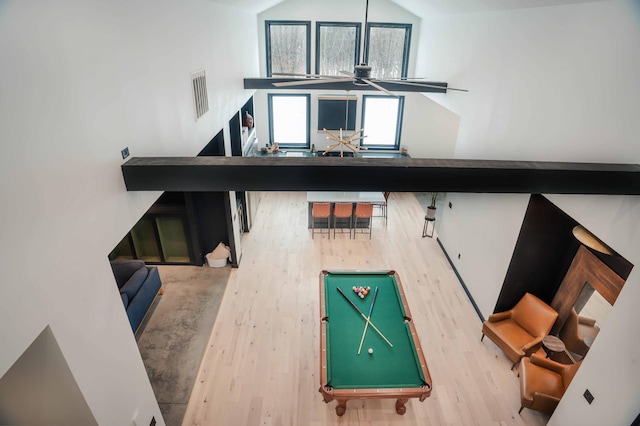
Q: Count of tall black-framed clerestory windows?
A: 3